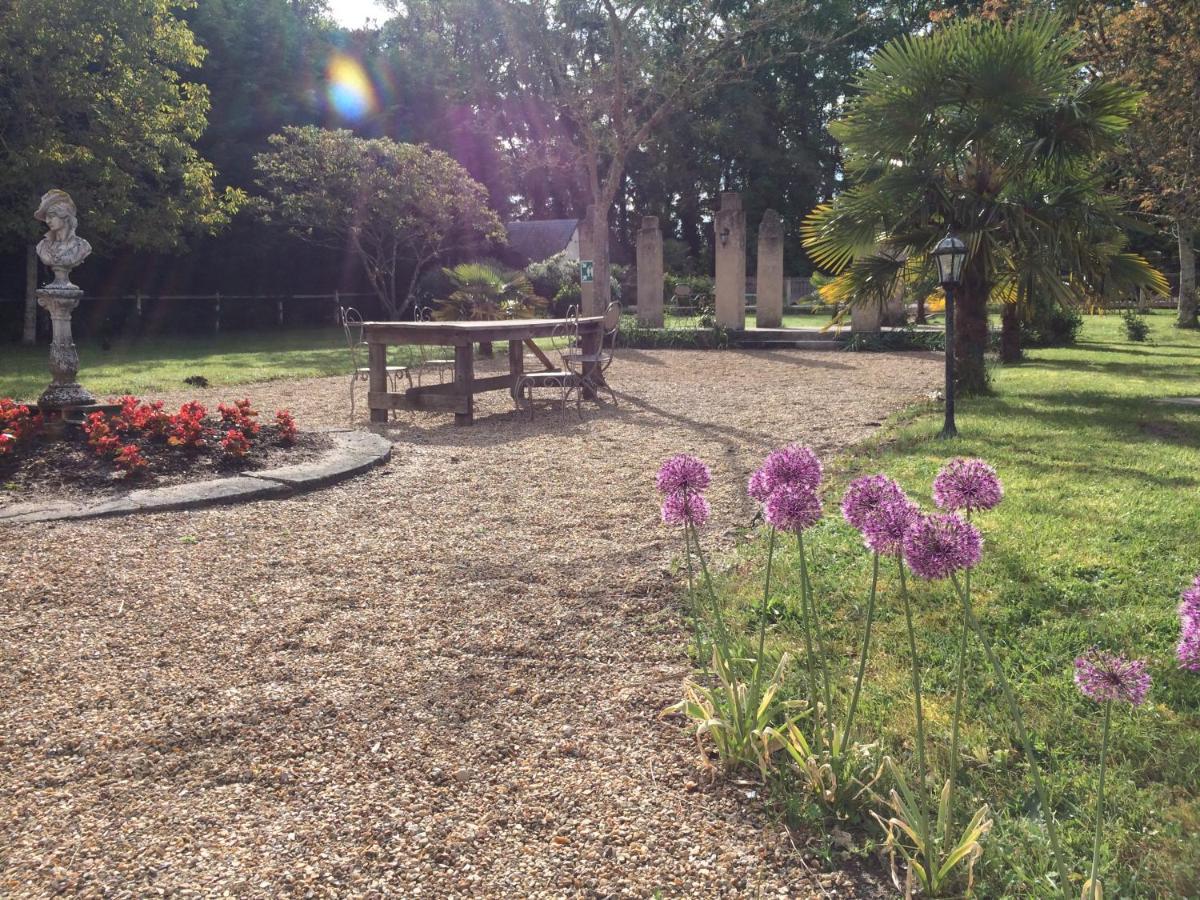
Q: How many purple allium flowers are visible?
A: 11